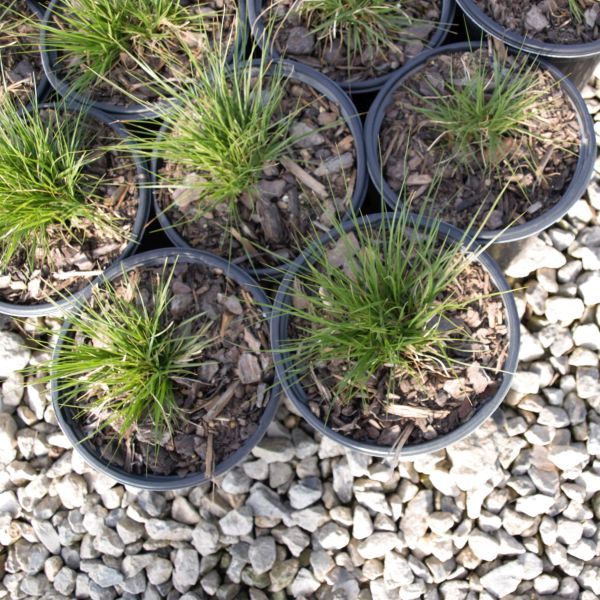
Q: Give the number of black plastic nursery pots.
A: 9